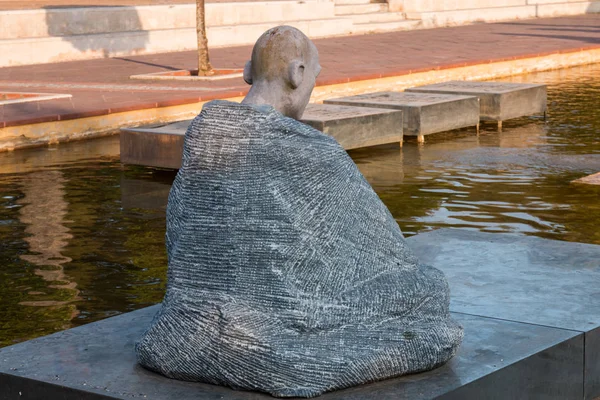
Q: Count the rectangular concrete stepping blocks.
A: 4